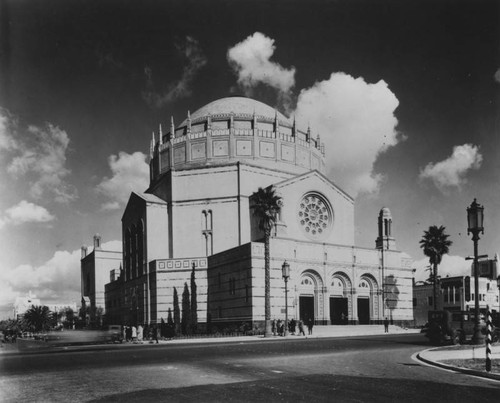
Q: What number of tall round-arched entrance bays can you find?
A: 3